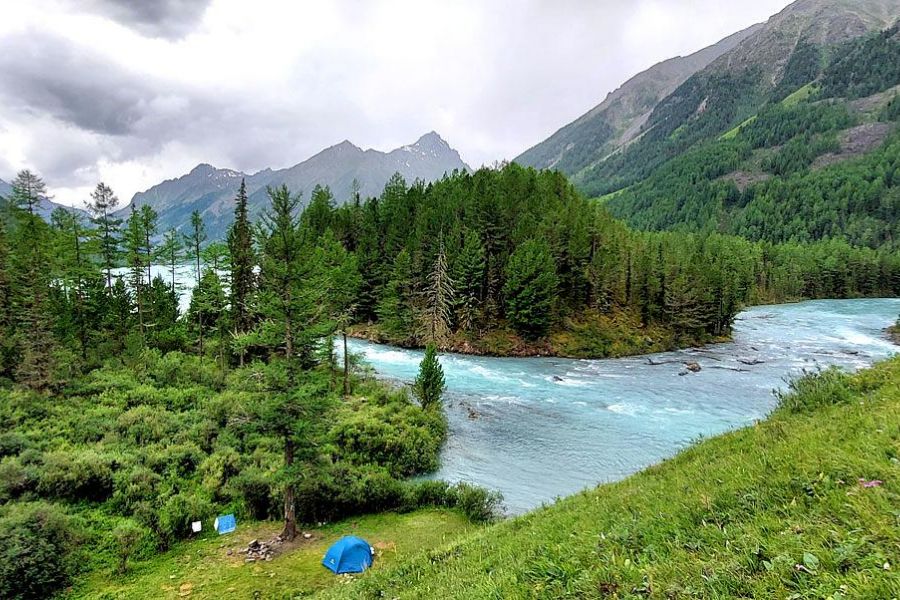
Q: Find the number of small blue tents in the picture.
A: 1